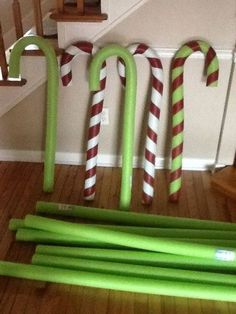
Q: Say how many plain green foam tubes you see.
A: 9